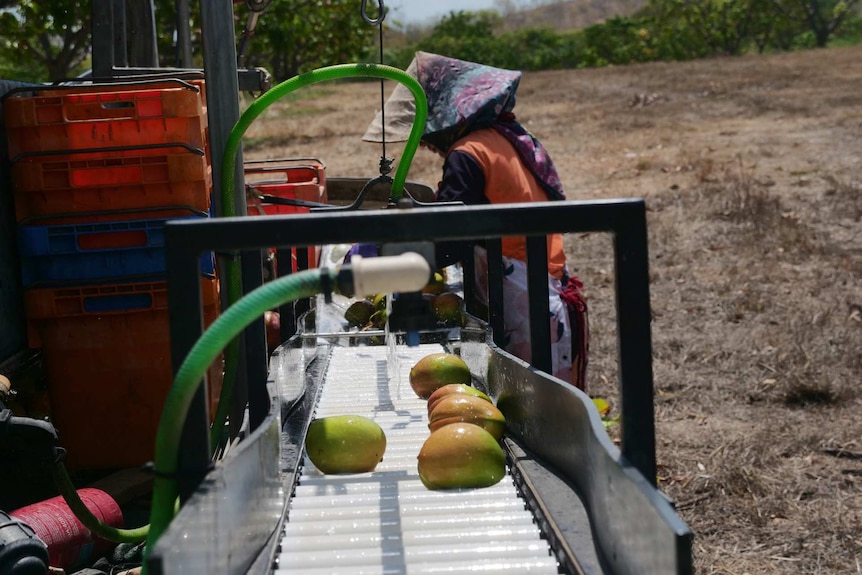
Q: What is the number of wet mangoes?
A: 5